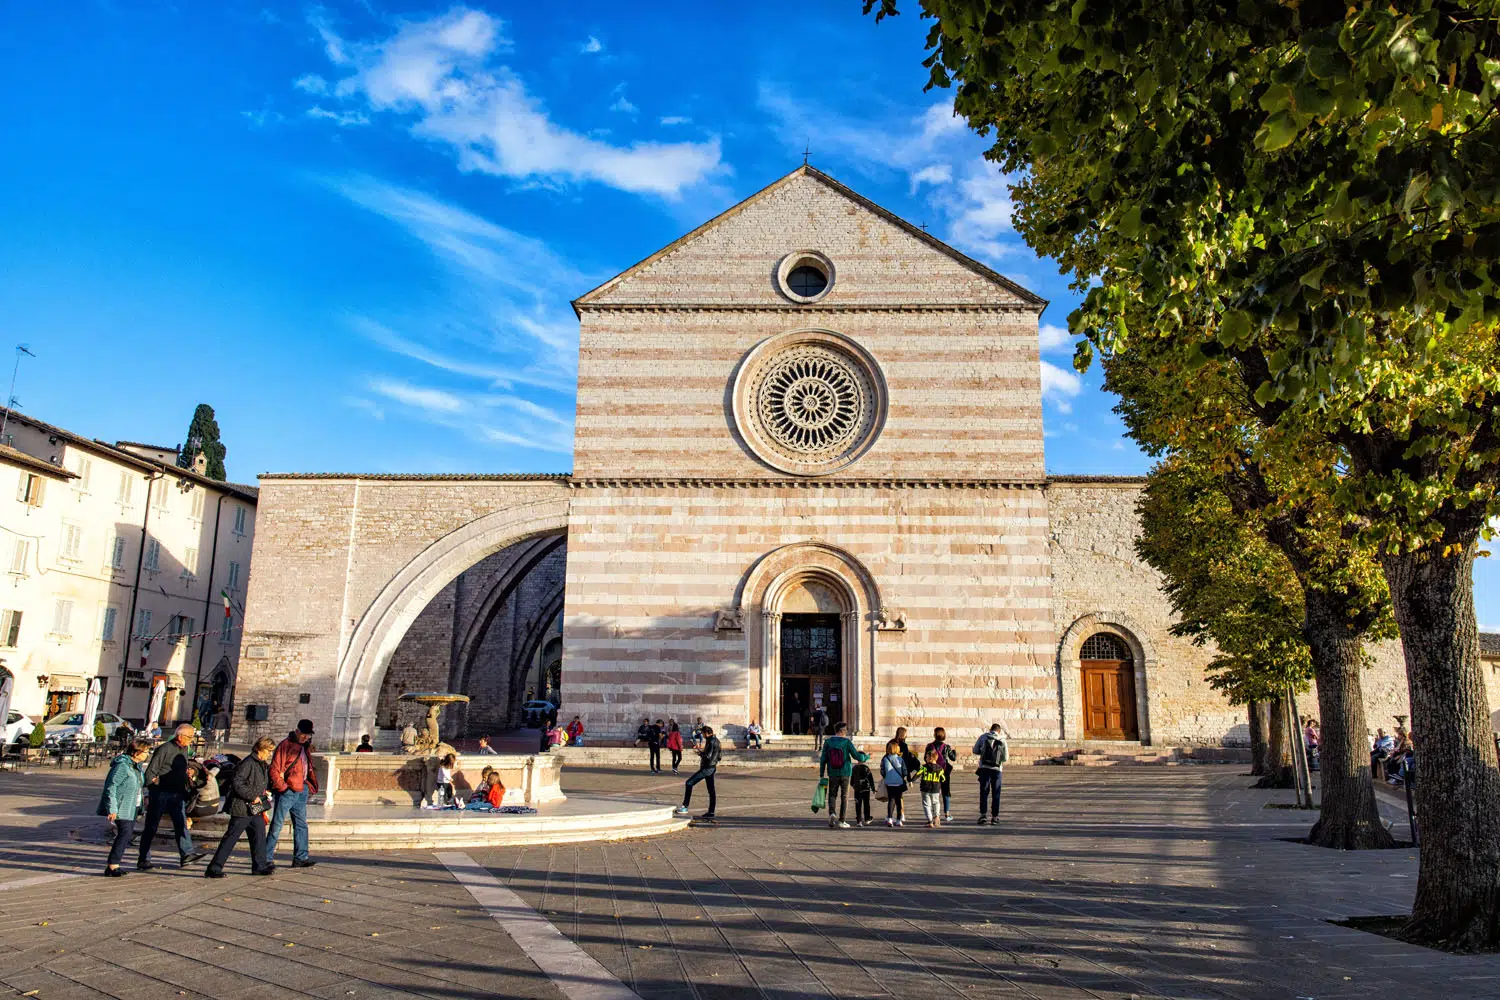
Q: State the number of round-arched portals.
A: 2